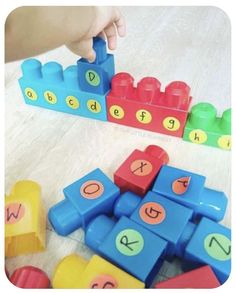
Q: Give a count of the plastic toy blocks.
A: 14